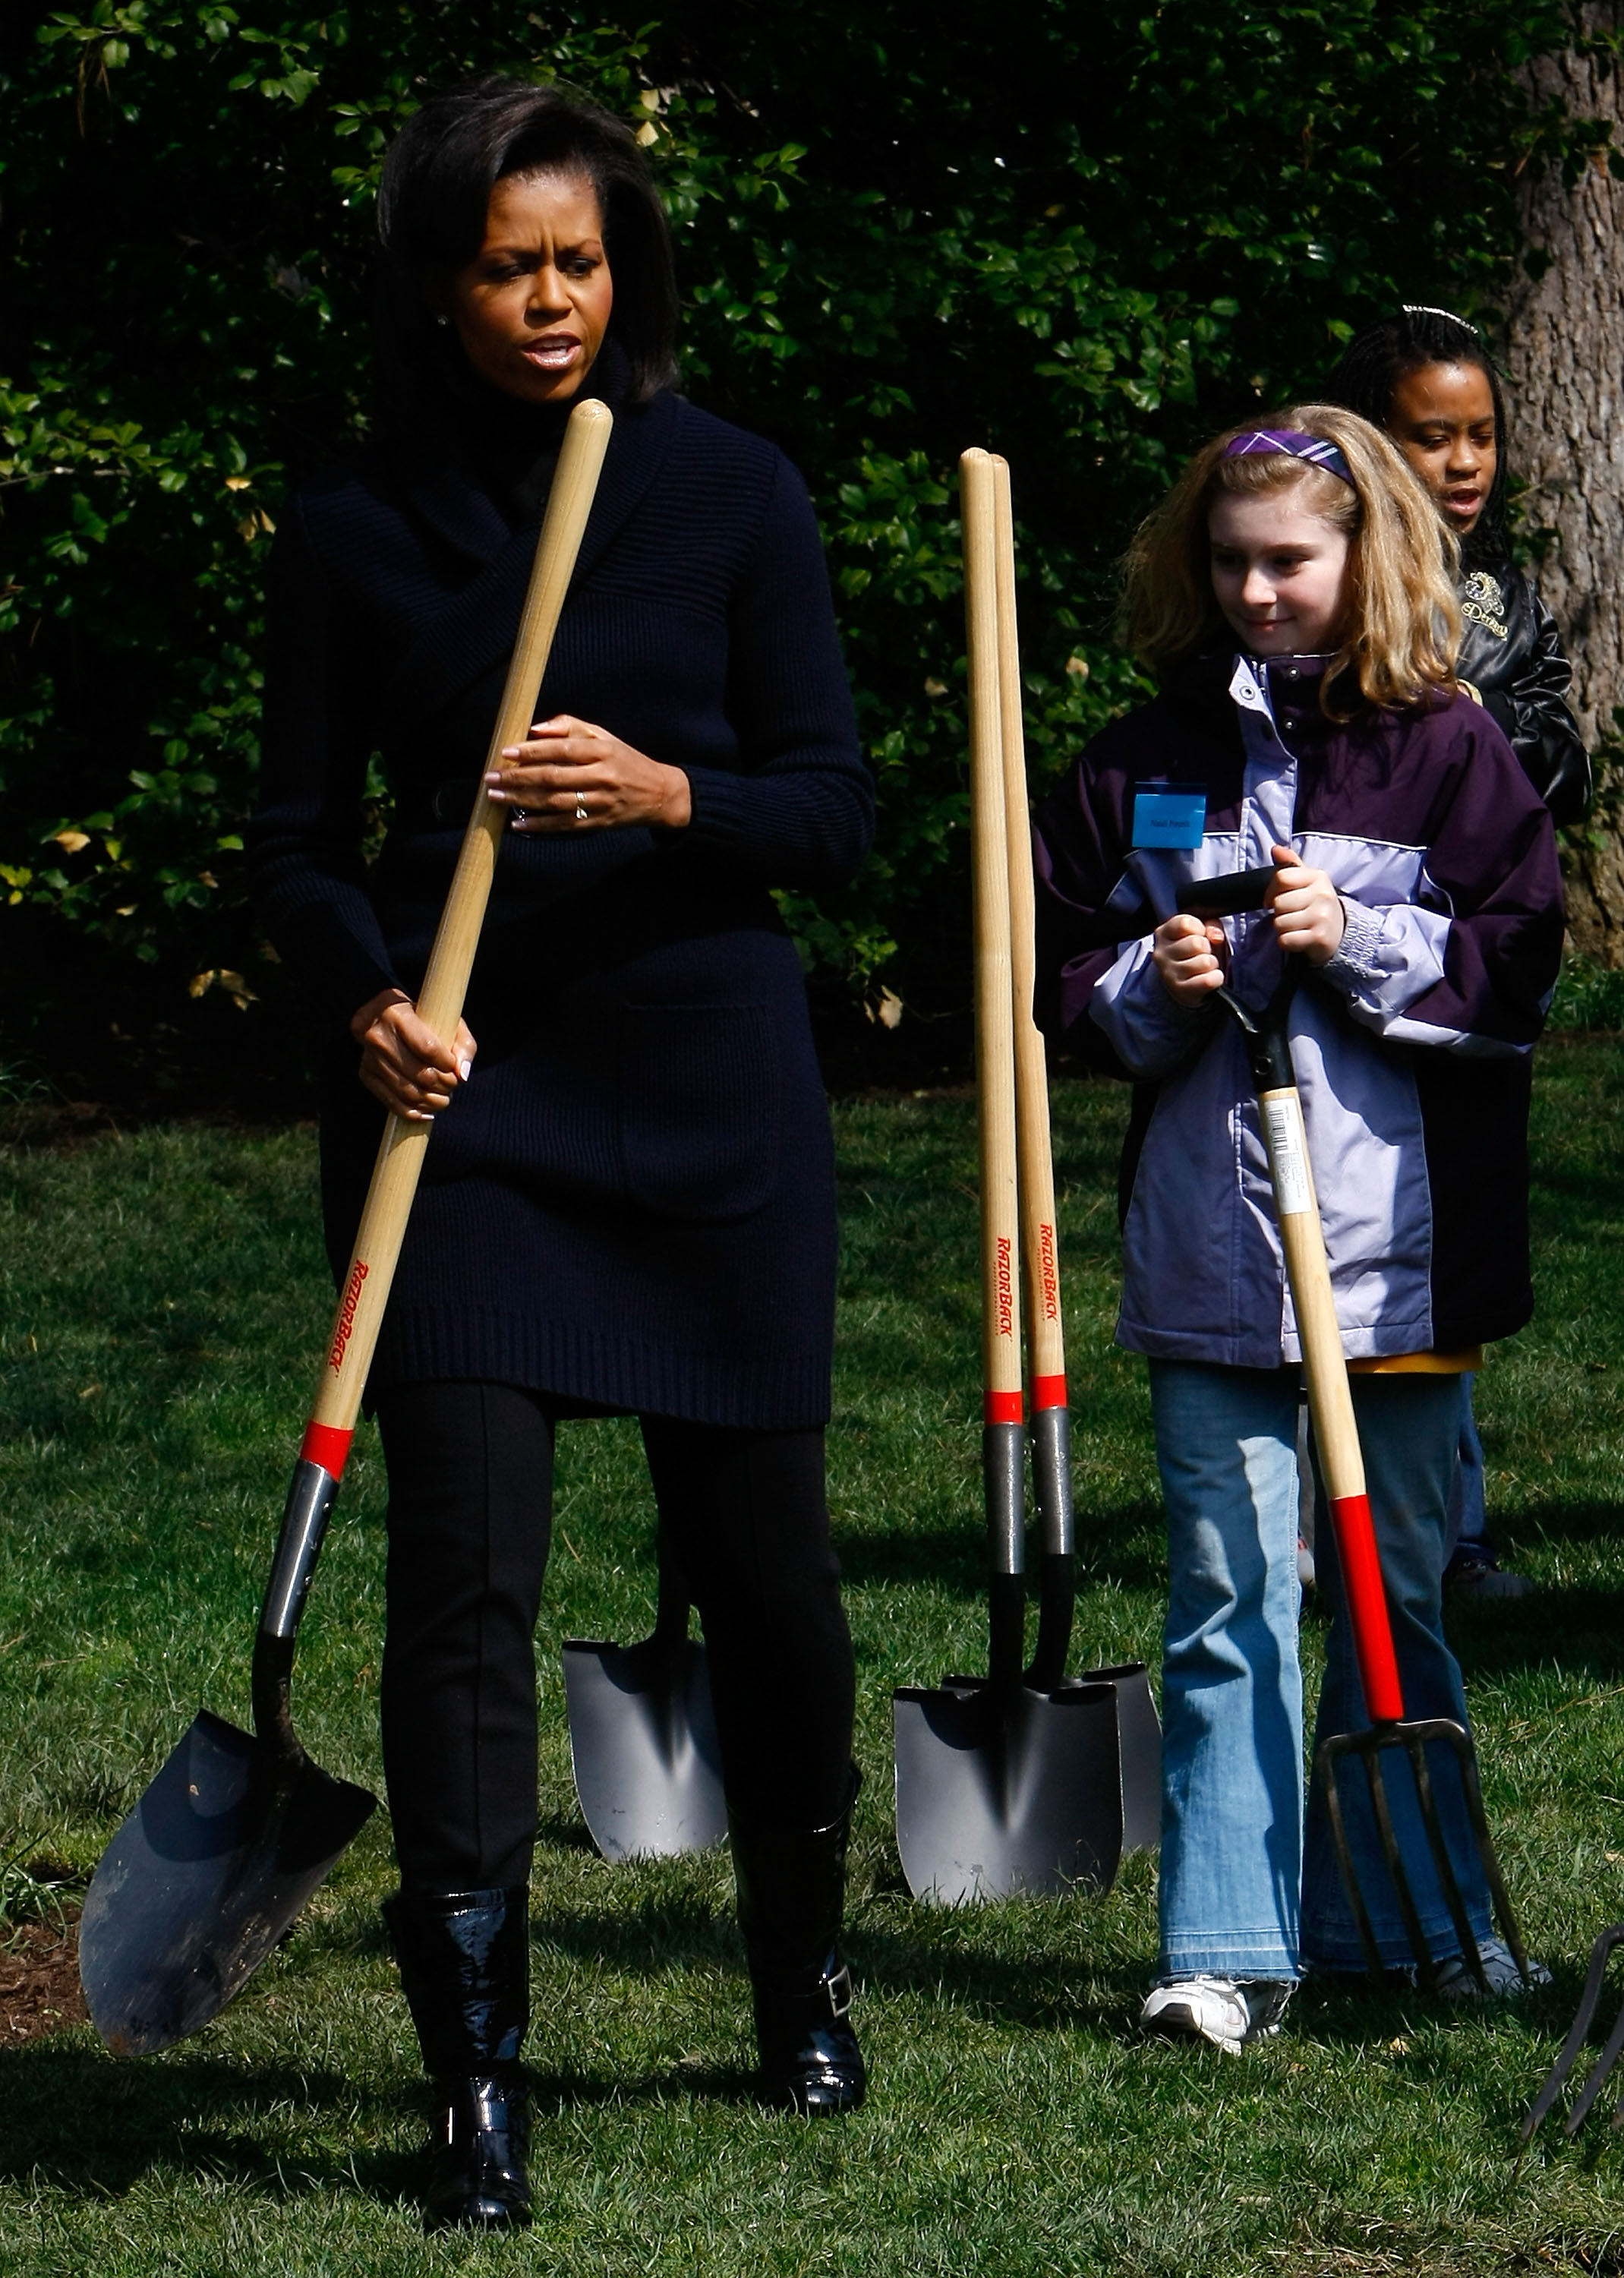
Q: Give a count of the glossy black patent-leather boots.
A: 2